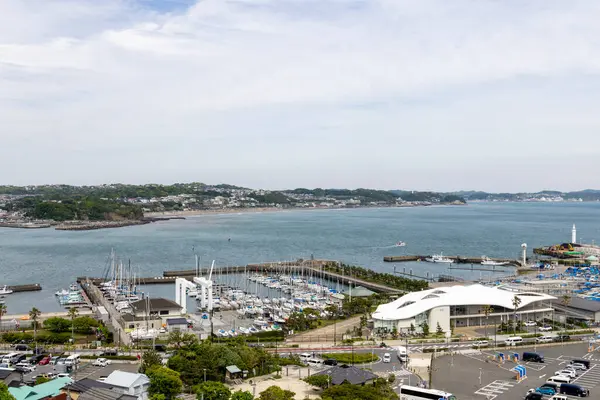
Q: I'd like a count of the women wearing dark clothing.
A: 0